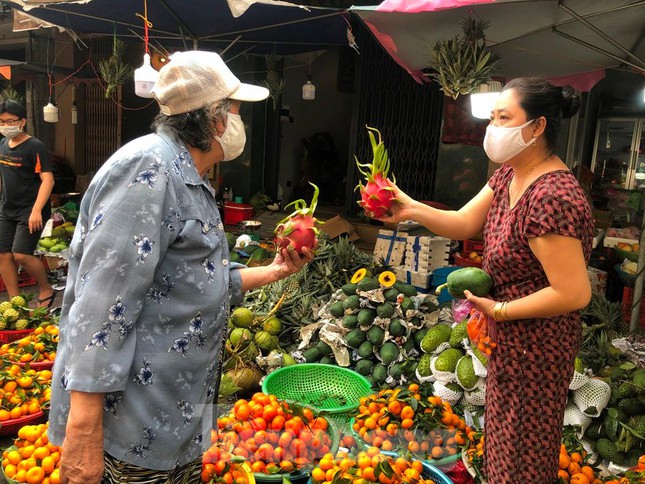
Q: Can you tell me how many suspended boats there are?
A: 0